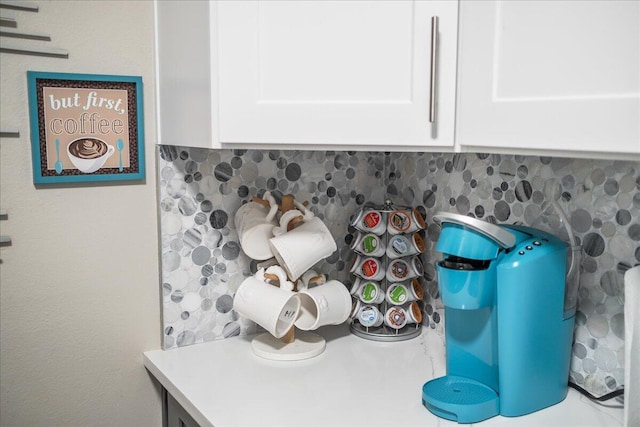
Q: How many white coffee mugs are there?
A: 4